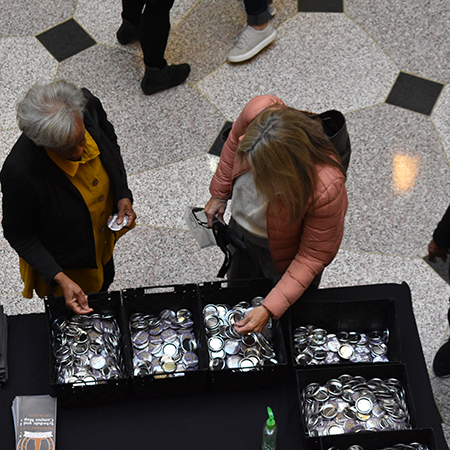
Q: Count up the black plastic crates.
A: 6